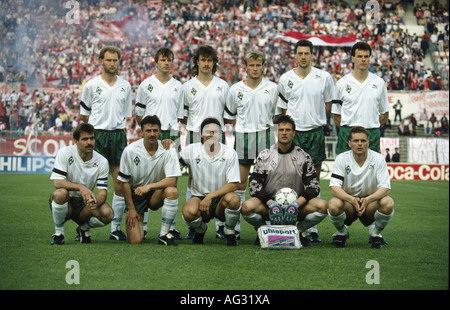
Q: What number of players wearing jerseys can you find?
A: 11